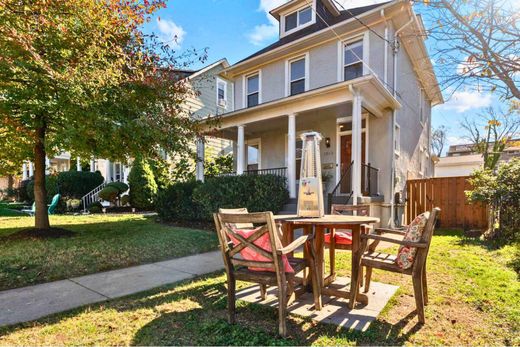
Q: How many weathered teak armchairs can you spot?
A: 4